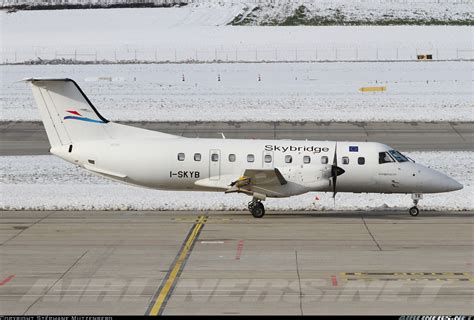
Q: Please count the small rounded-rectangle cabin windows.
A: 11